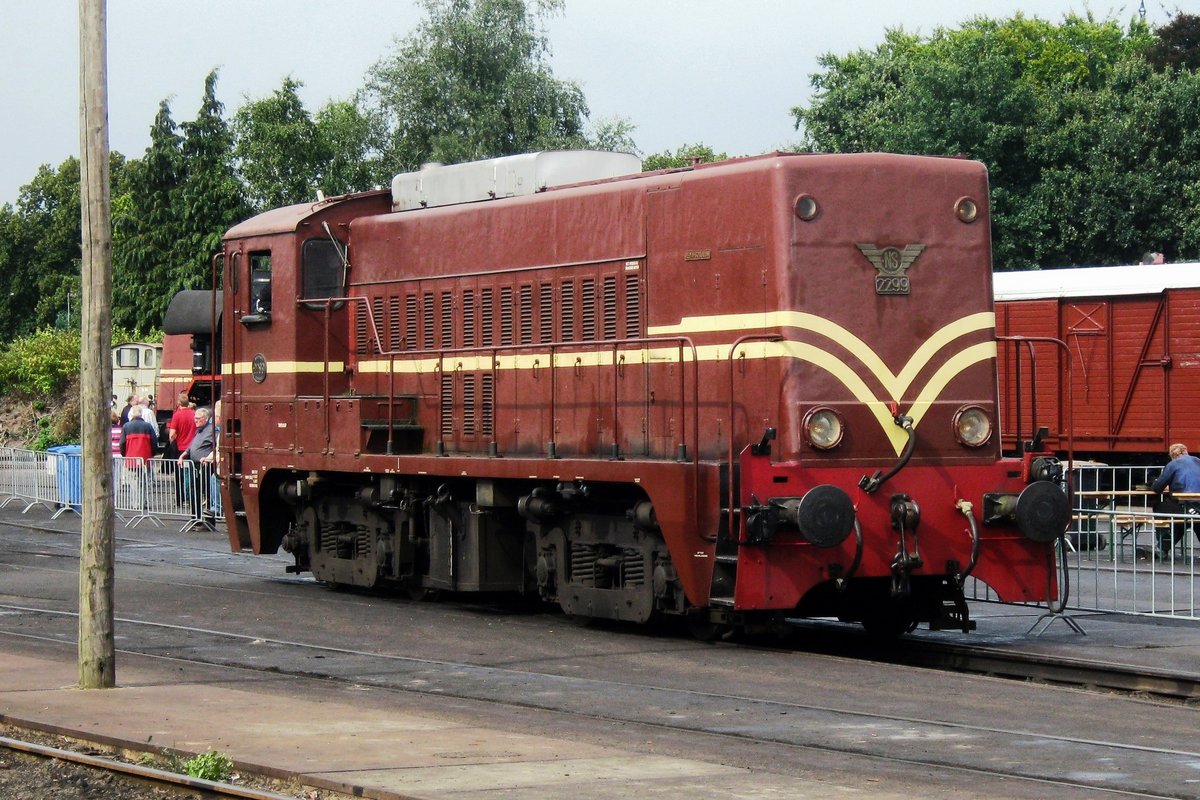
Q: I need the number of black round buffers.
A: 2